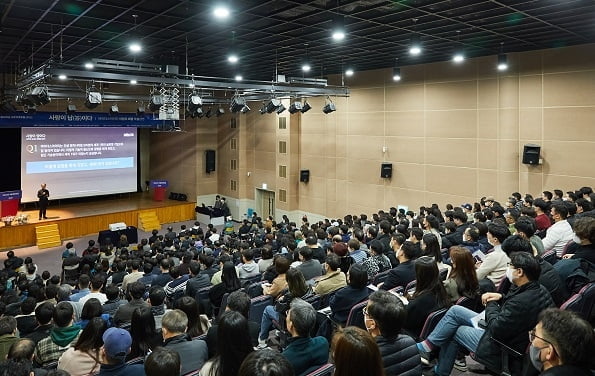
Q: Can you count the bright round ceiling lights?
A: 15